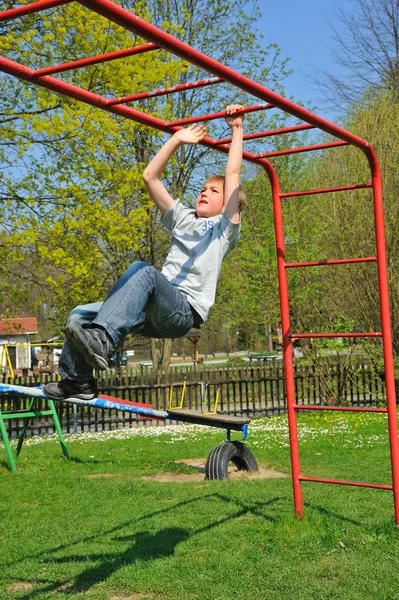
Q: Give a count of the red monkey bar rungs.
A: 11